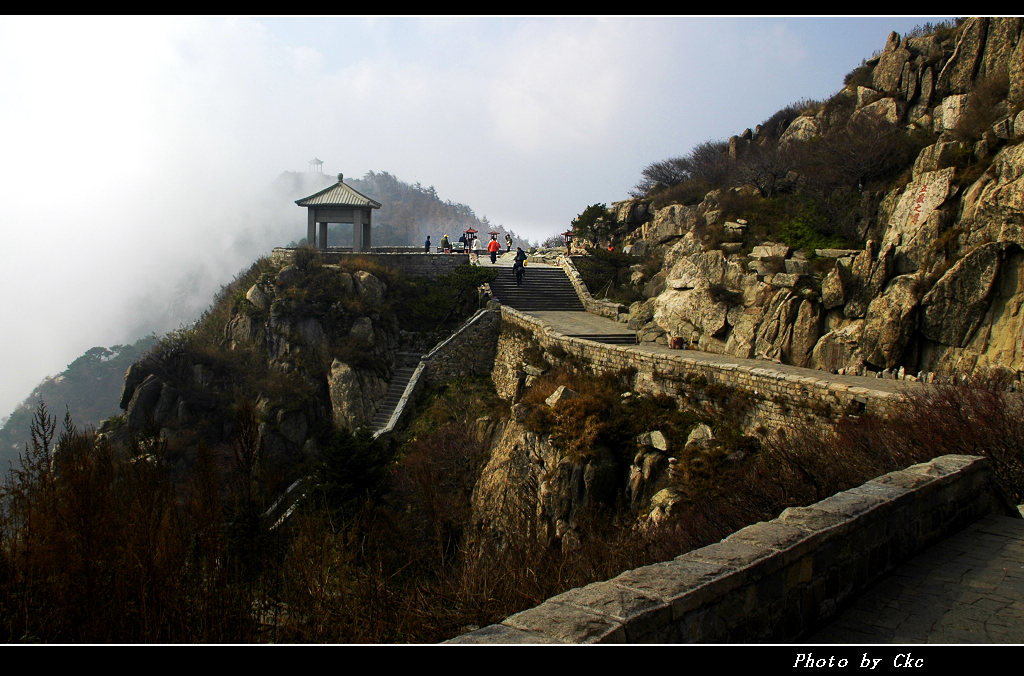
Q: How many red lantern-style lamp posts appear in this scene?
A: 3